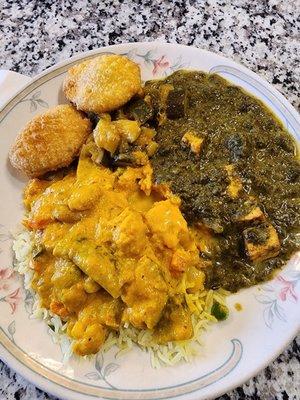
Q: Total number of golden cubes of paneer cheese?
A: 4